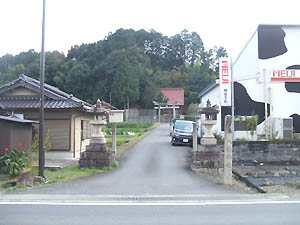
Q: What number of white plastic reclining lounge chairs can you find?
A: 0